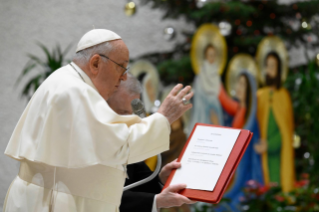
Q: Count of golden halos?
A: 3